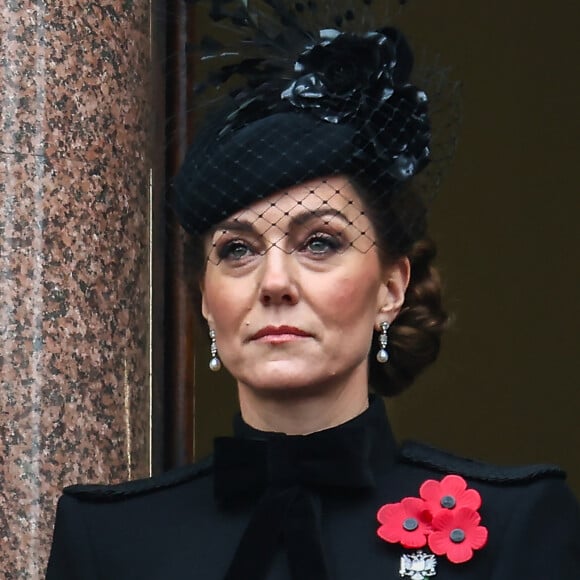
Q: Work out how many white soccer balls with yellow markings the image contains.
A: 0